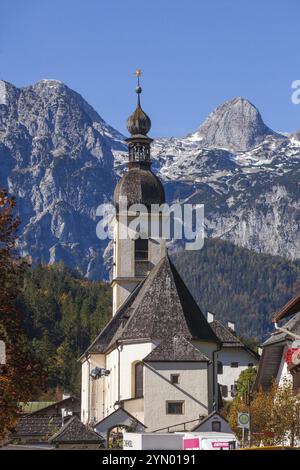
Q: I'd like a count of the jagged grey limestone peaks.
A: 2